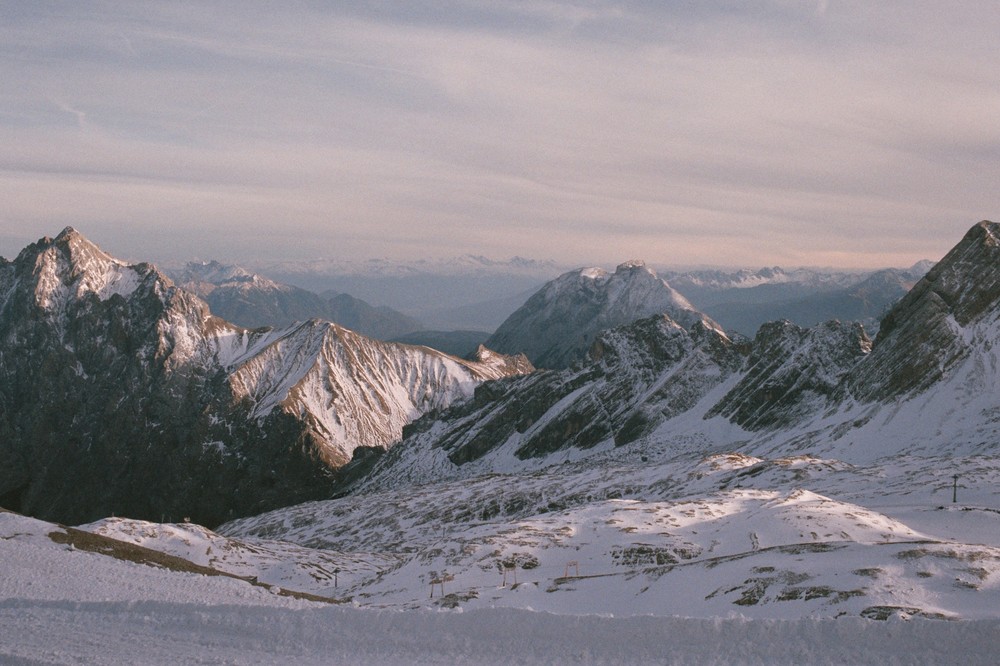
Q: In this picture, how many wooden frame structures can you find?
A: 3